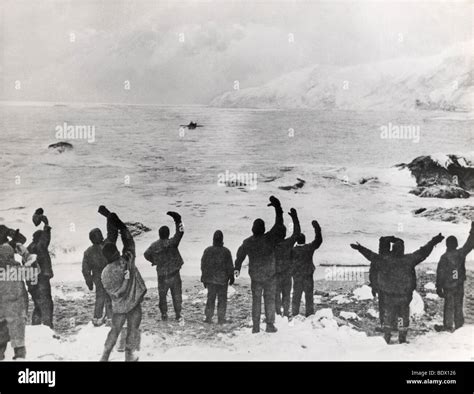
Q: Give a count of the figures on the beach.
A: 12